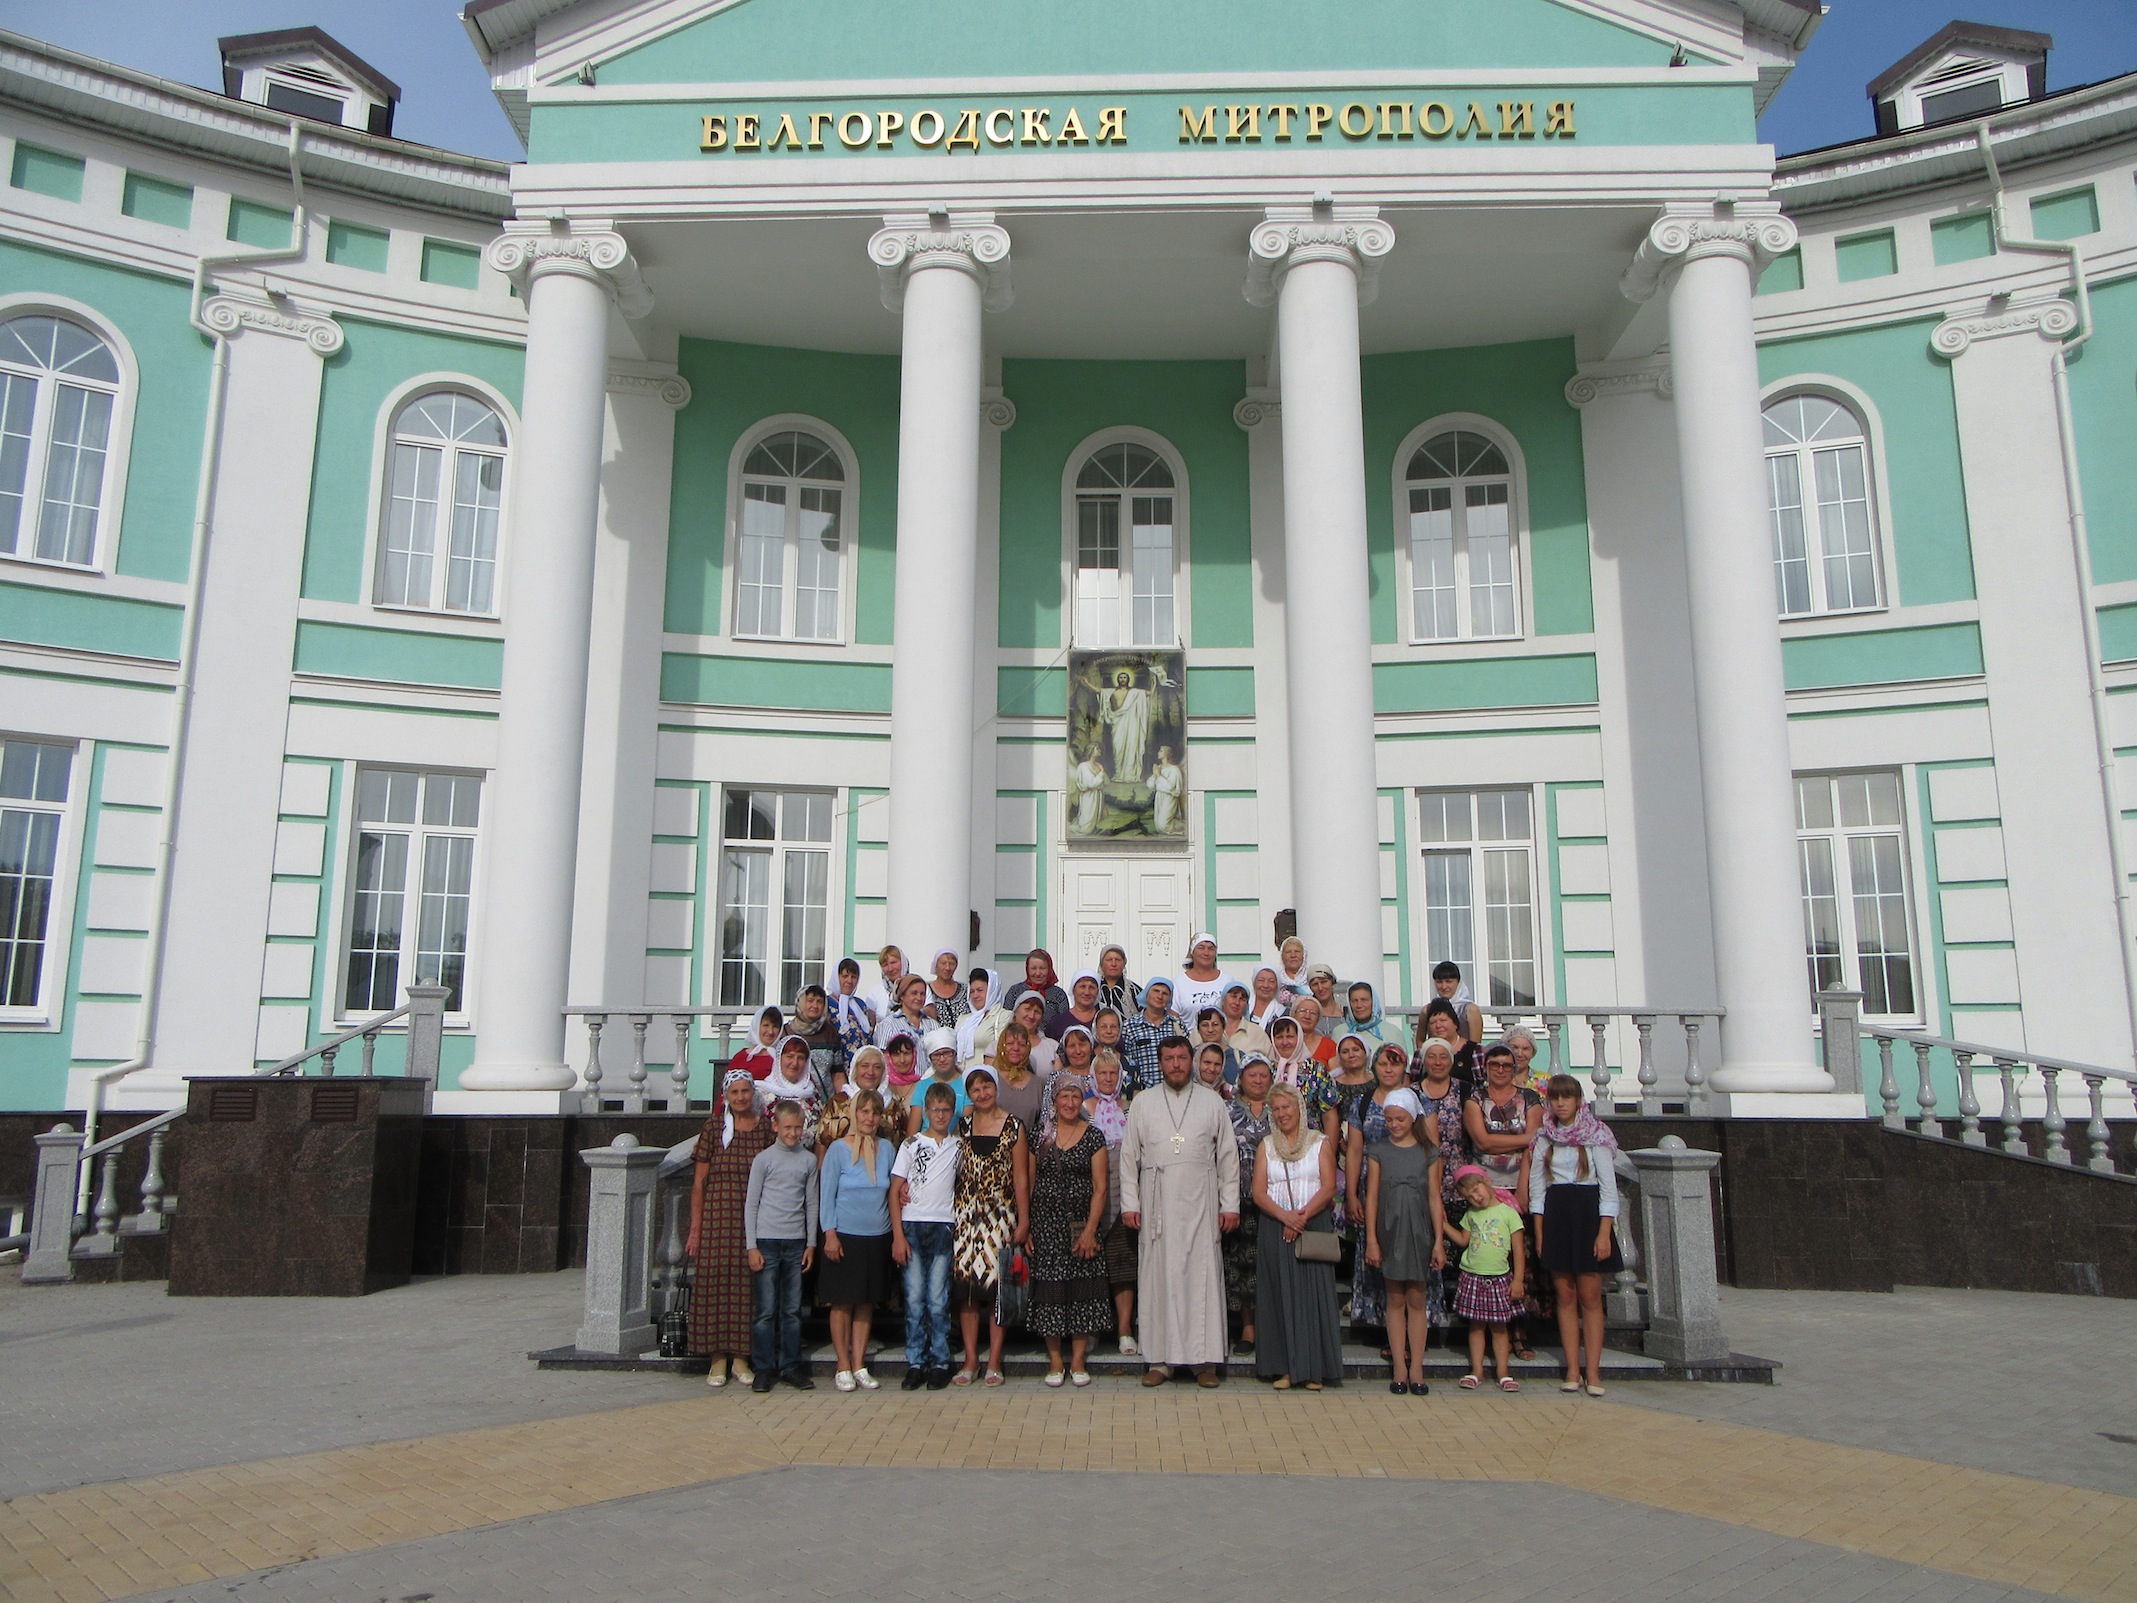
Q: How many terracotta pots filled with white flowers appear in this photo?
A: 0